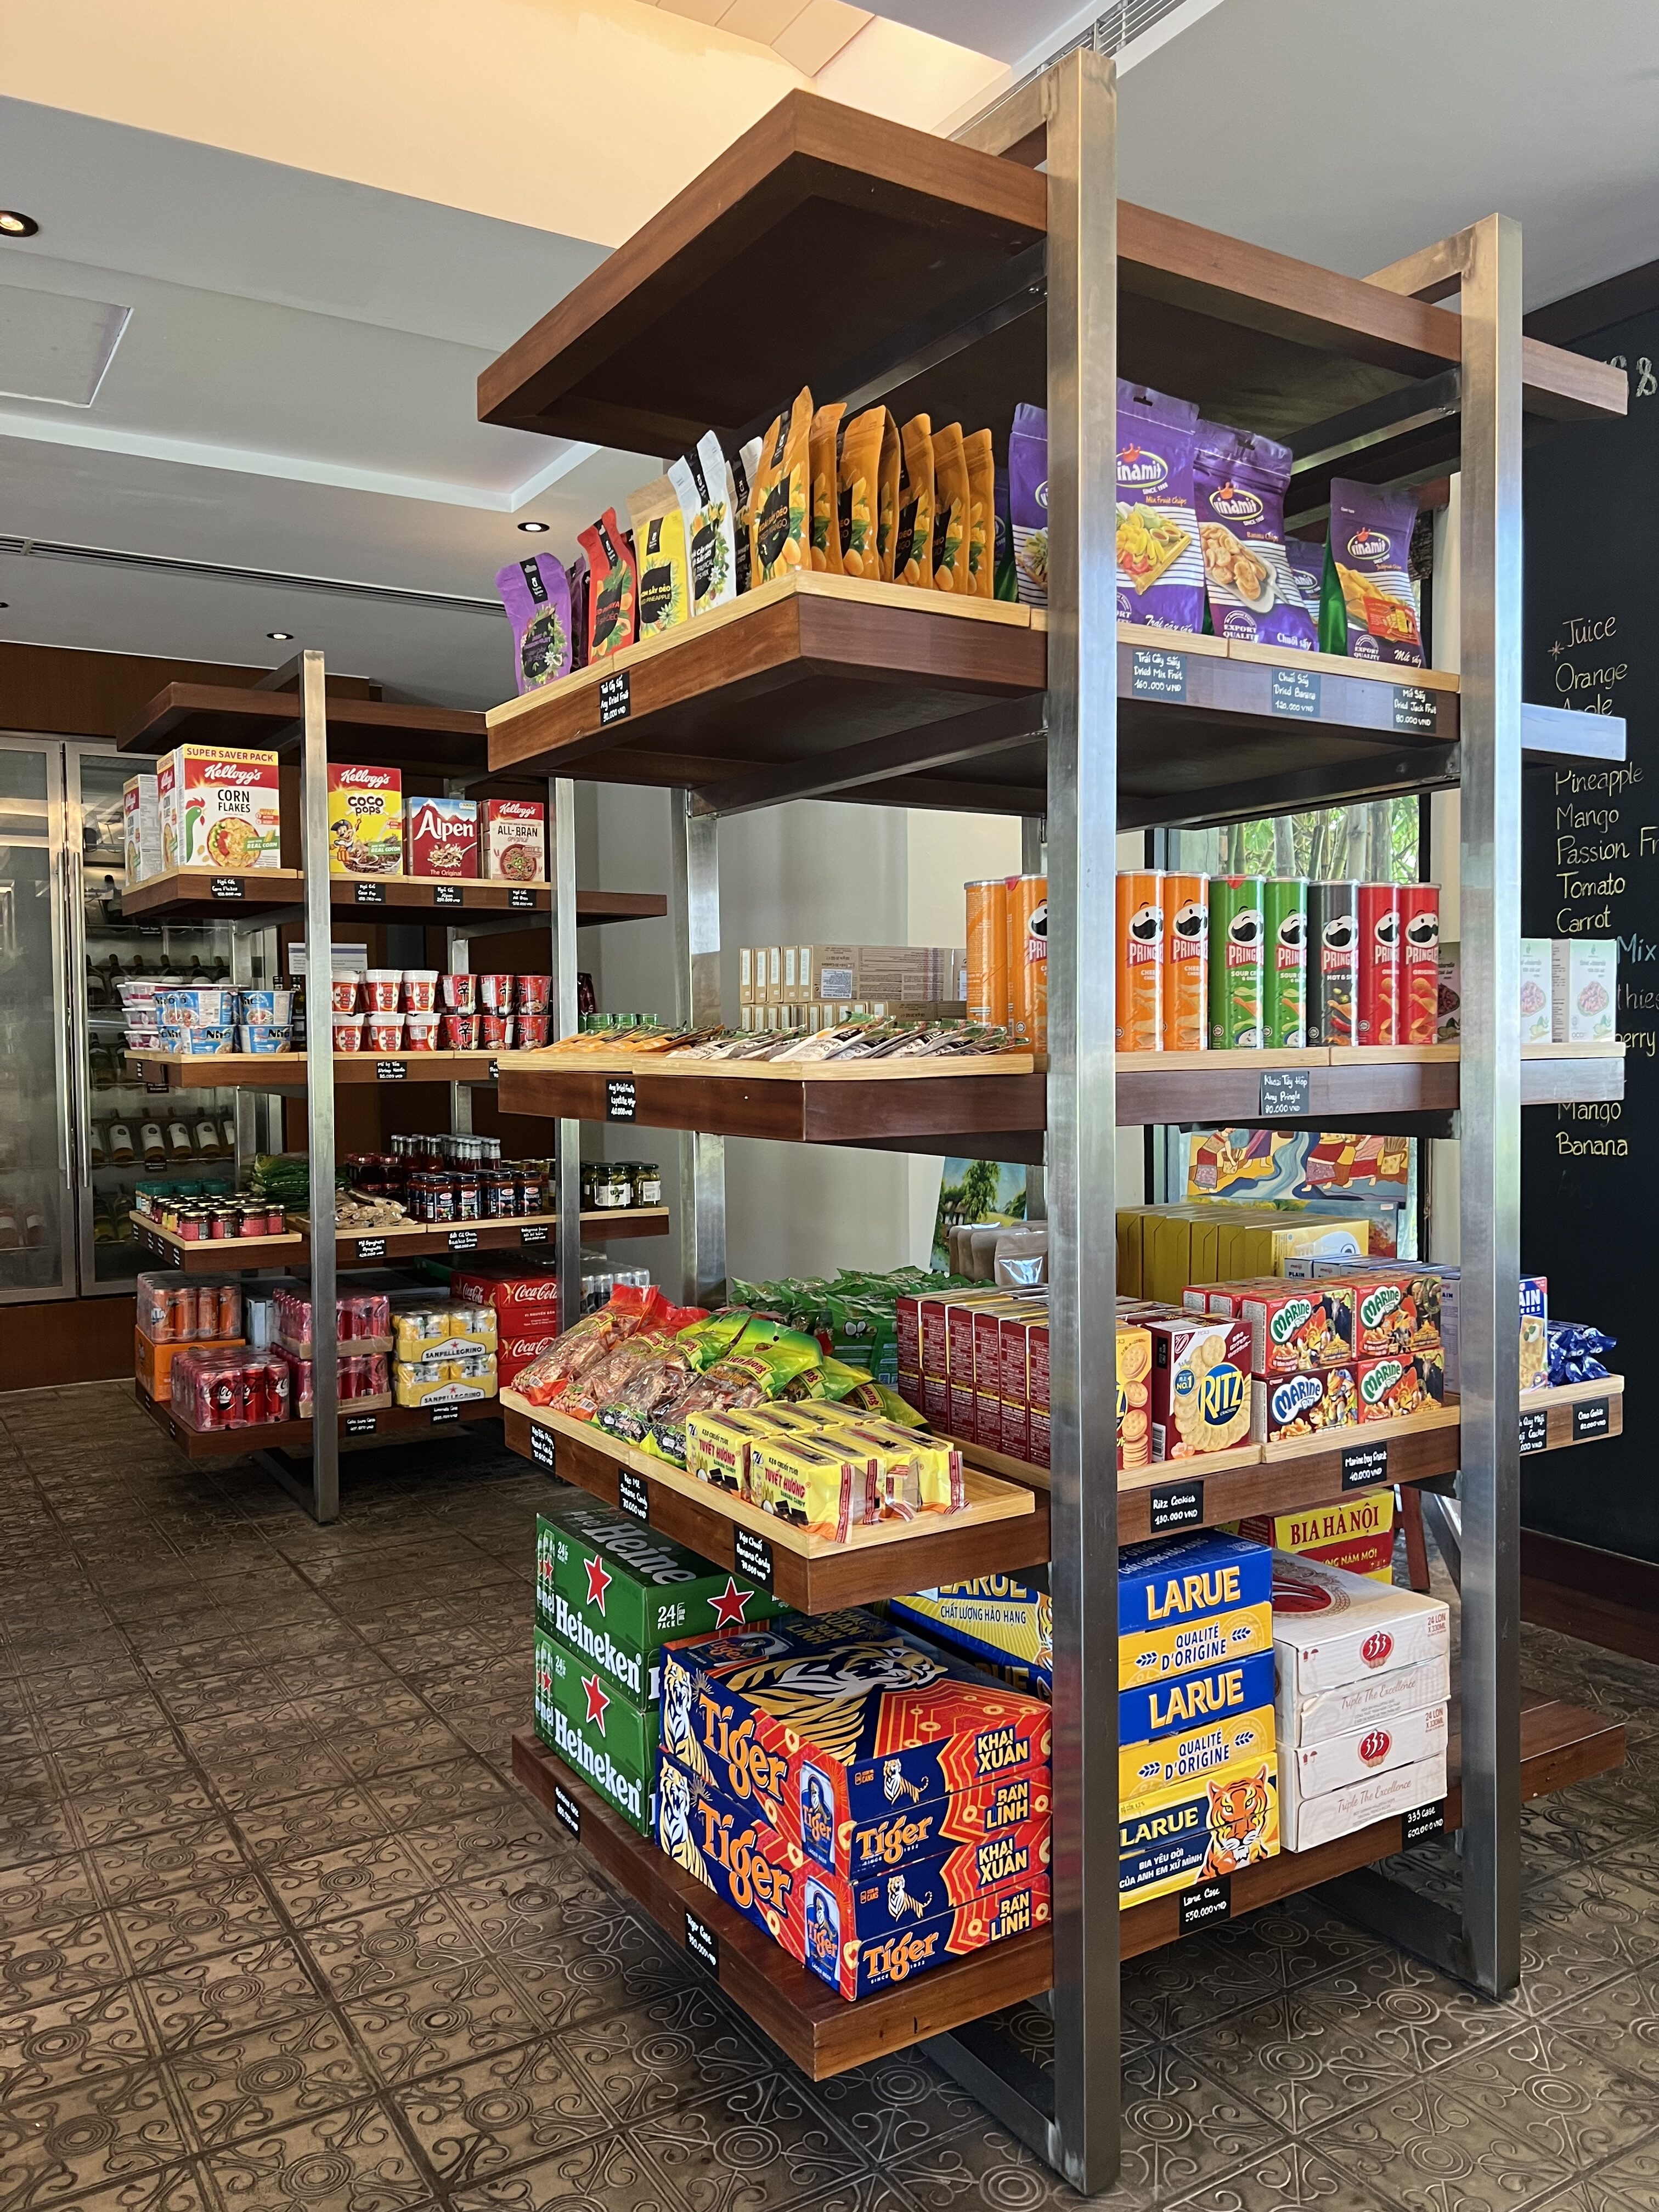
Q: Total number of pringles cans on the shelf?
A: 9